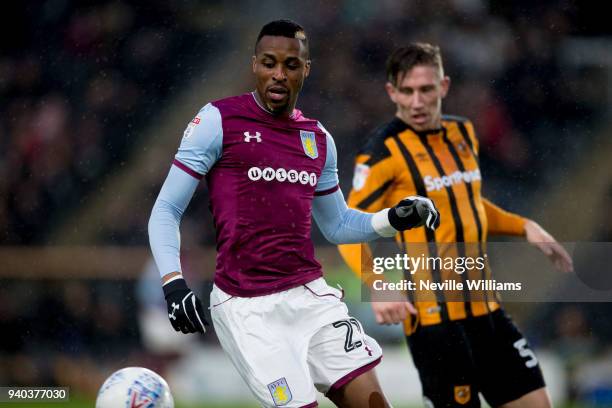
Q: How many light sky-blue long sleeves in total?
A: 2